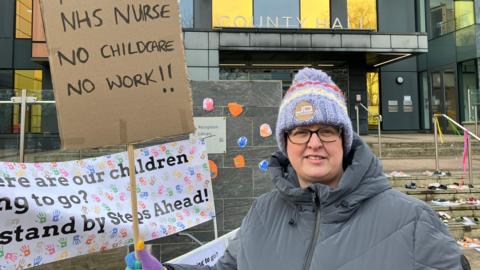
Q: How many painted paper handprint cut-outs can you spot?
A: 7